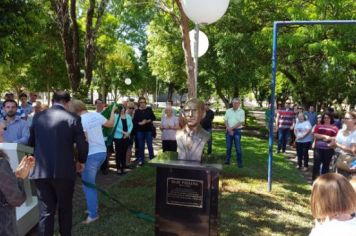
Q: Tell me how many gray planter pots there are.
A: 0